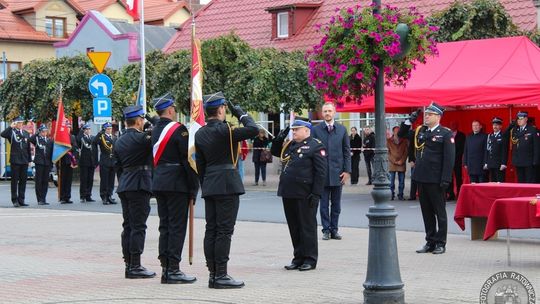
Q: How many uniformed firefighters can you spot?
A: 12